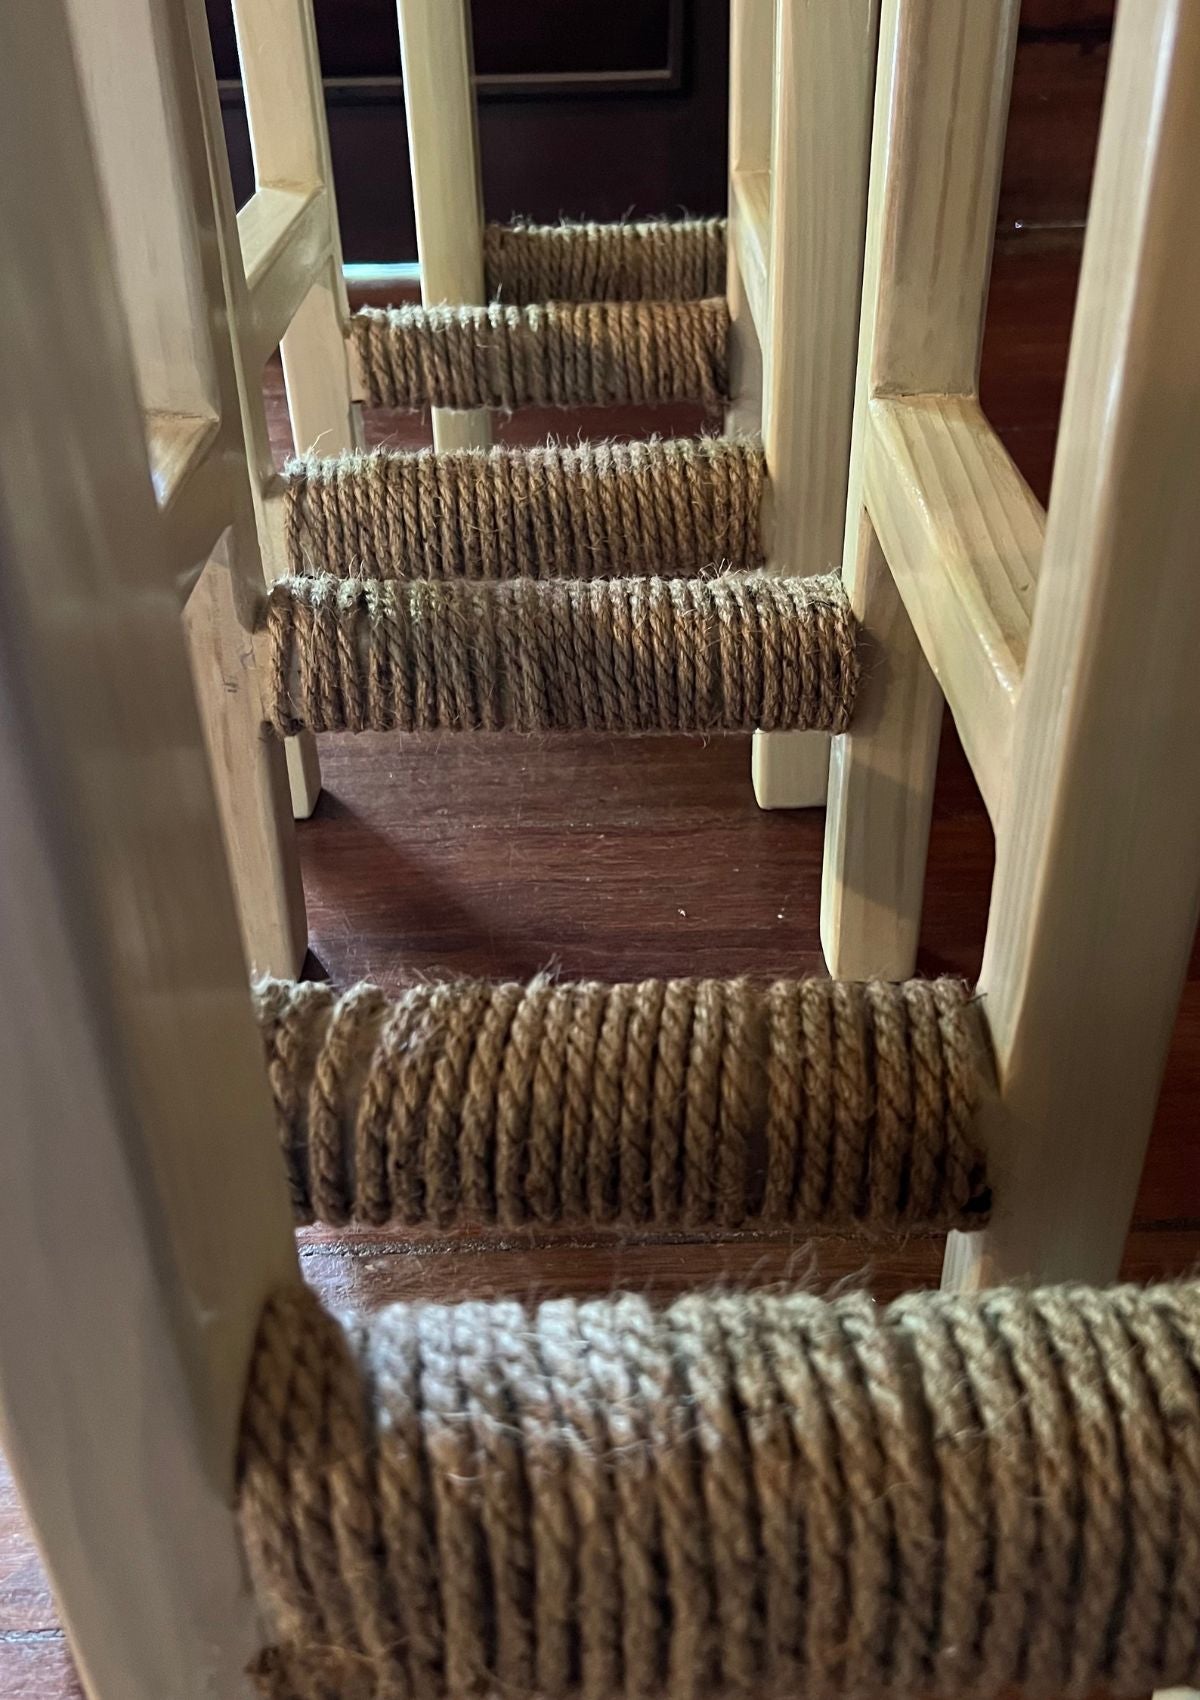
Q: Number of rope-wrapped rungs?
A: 6